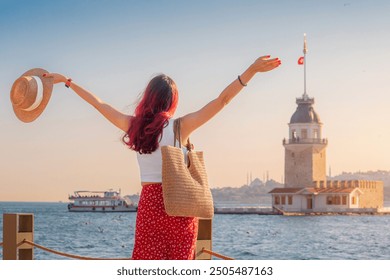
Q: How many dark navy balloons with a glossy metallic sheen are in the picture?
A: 0